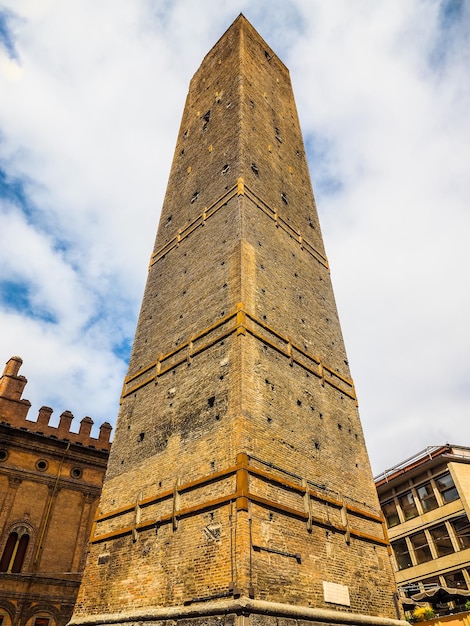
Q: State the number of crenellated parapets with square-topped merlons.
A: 1